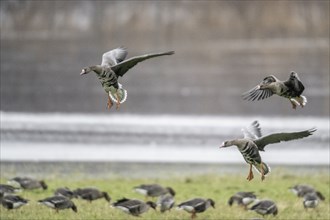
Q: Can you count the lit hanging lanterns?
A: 0